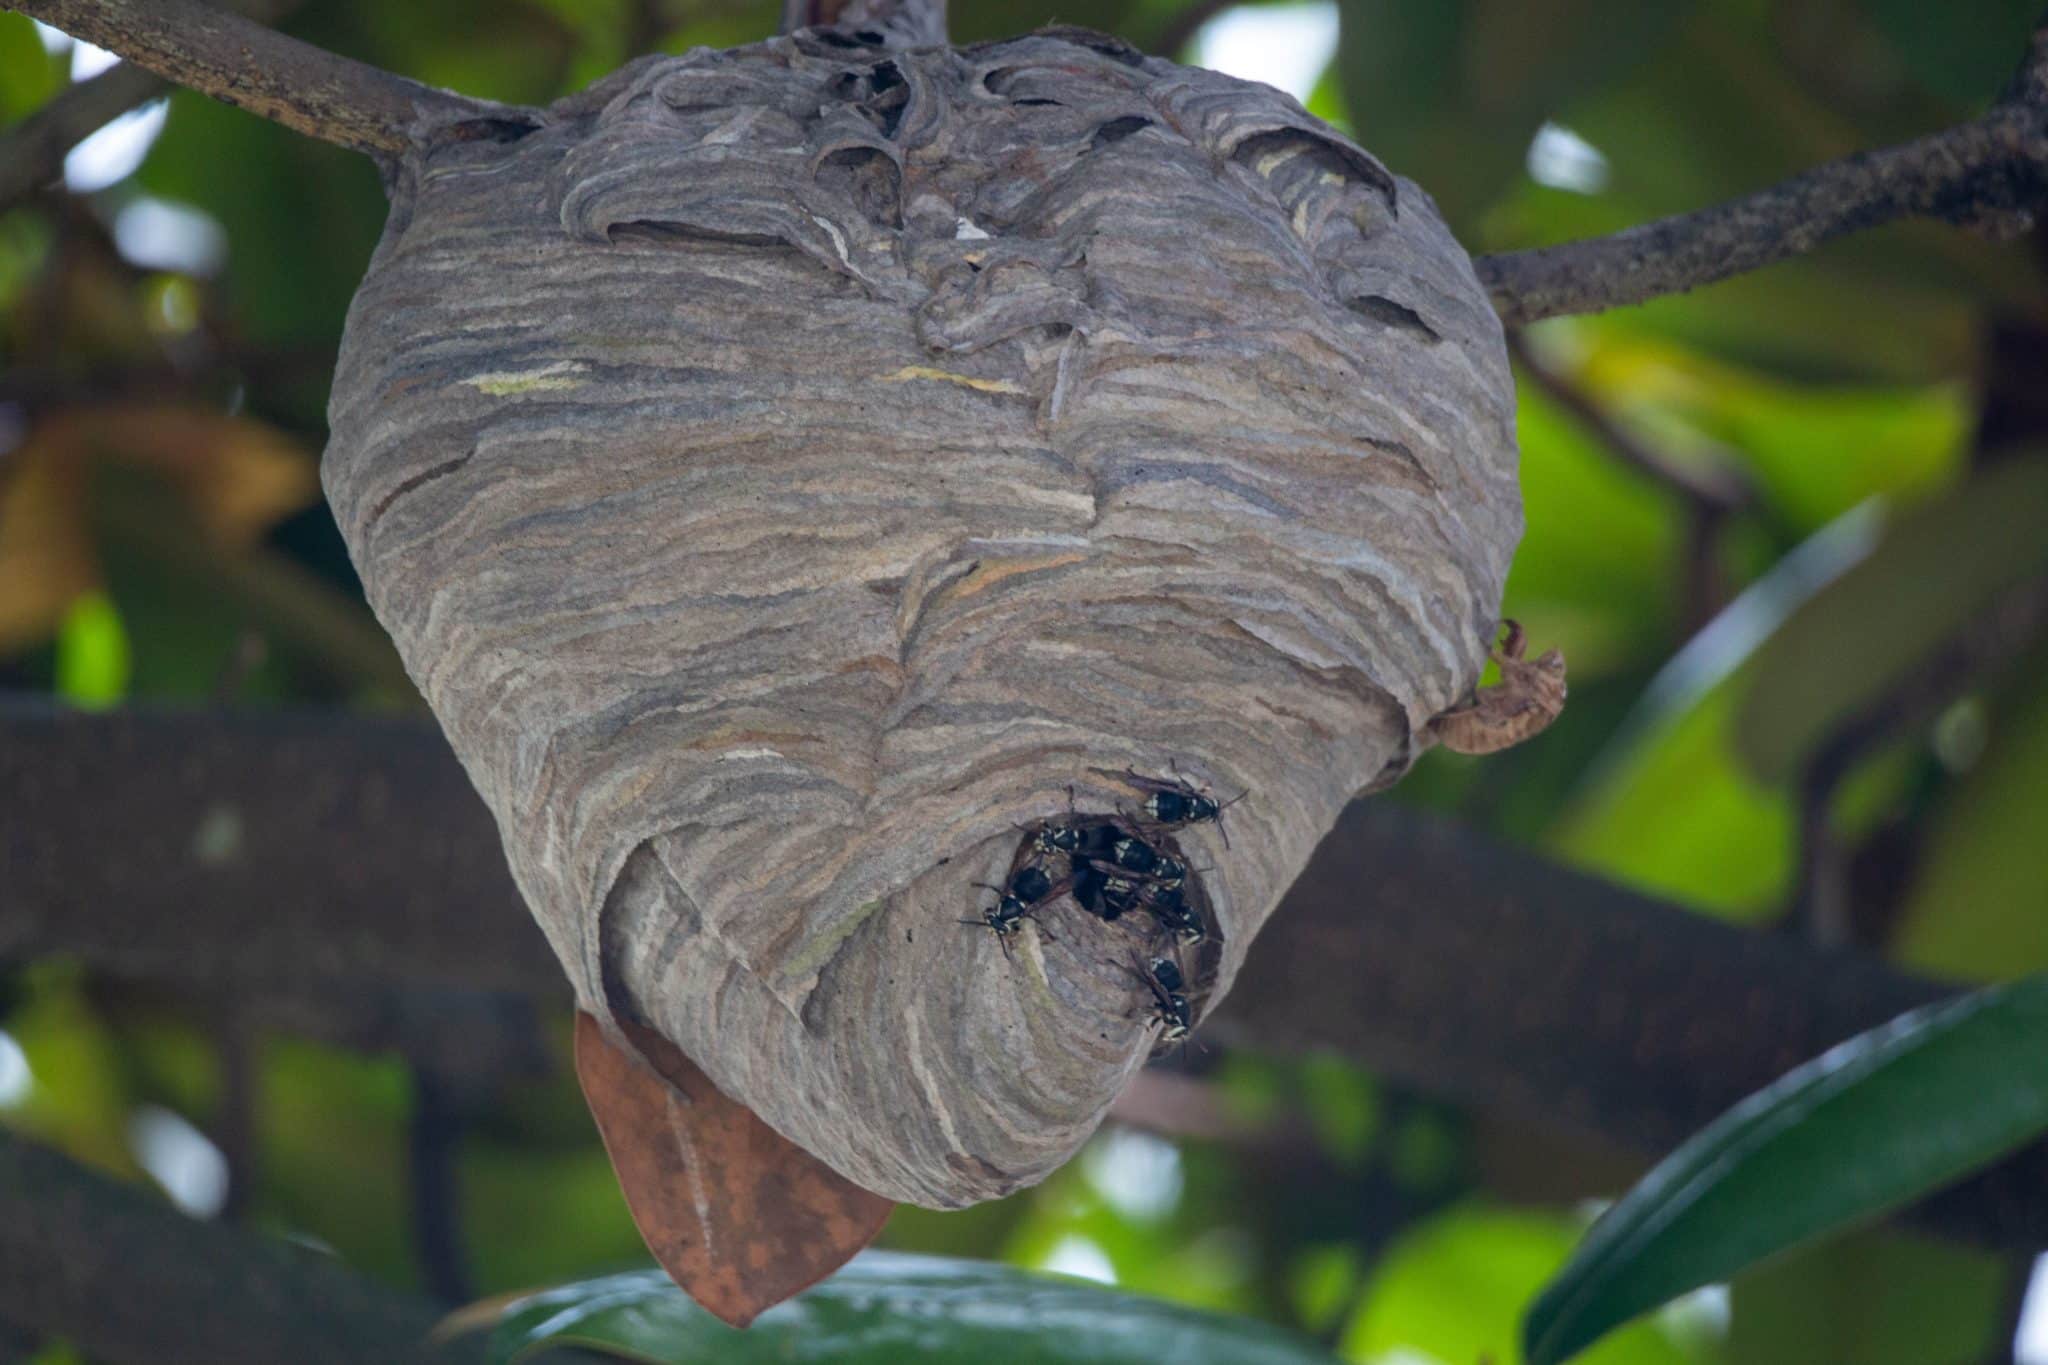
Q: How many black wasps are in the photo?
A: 7